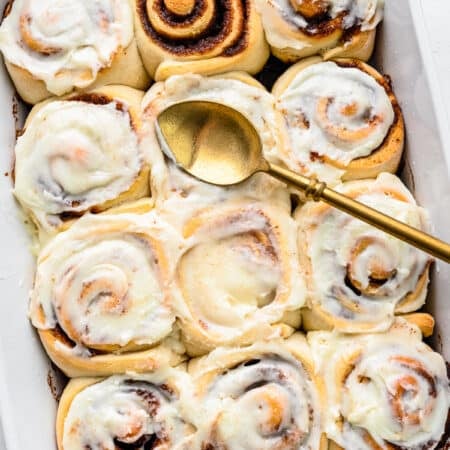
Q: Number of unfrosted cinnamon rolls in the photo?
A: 1